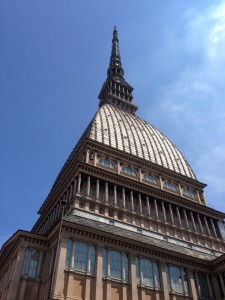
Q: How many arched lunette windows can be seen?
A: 5